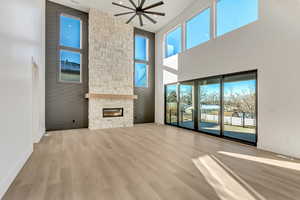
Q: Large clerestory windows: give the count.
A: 3